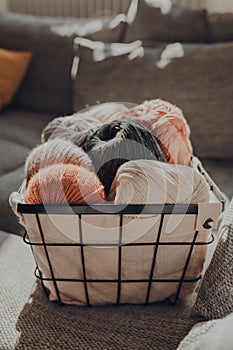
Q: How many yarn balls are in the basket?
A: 7